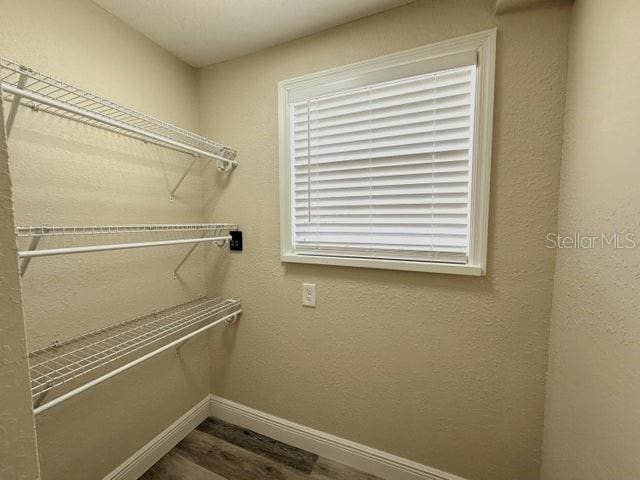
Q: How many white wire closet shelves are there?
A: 3